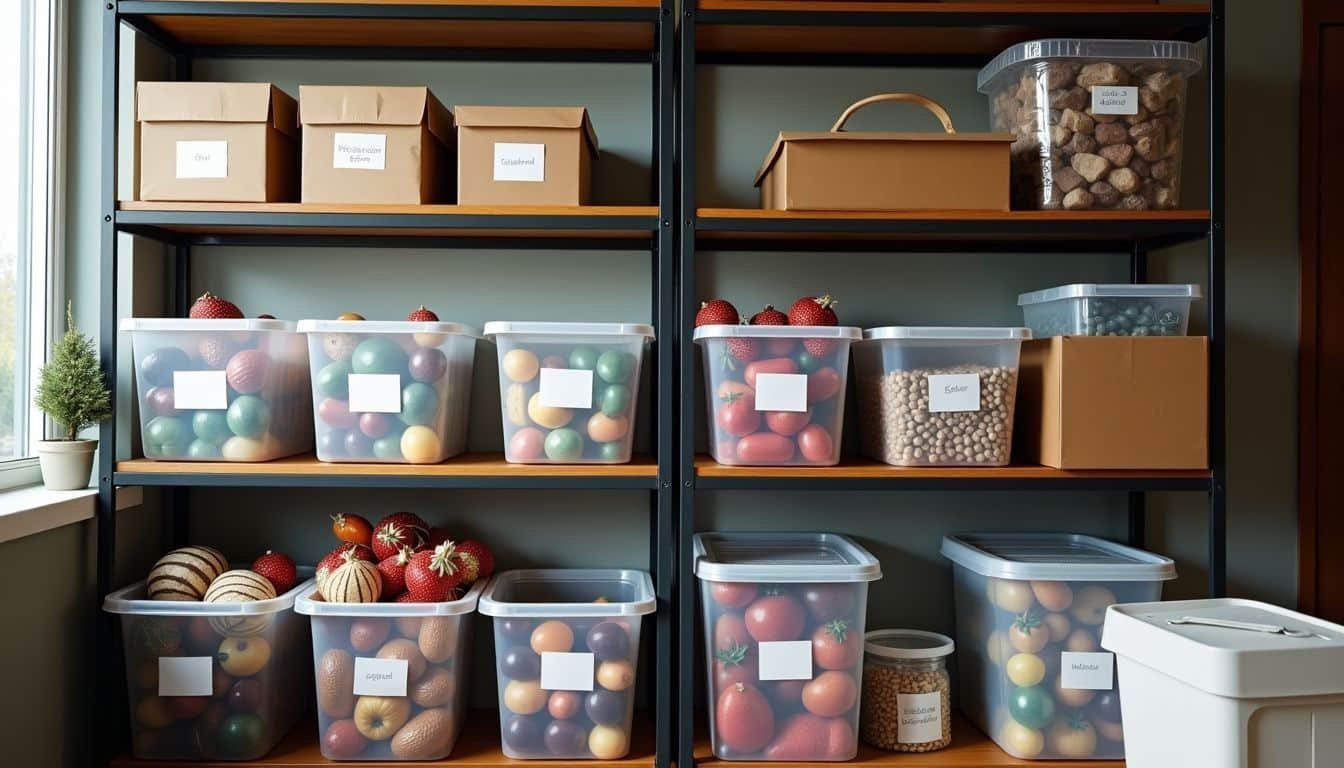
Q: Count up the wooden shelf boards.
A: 8